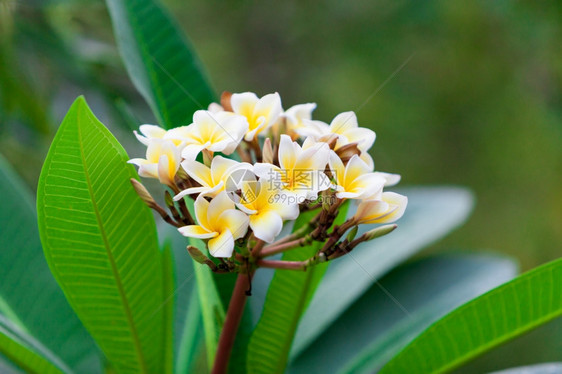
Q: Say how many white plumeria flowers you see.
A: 12